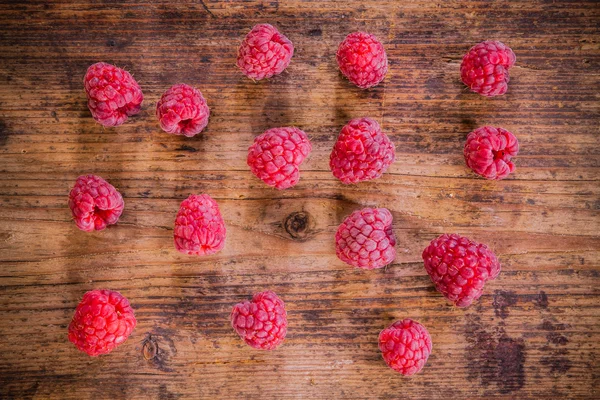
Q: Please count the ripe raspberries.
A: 15